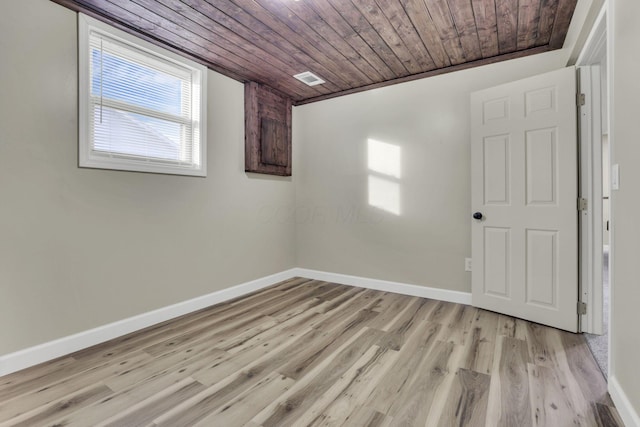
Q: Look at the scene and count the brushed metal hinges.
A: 3